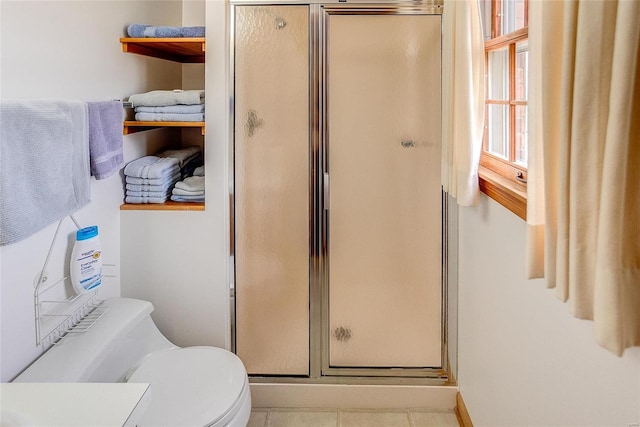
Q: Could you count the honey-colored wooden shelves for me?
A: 3